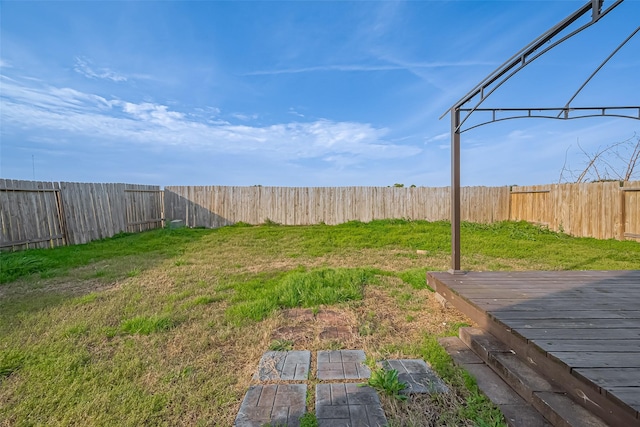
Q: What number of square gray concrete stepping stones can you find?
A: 5